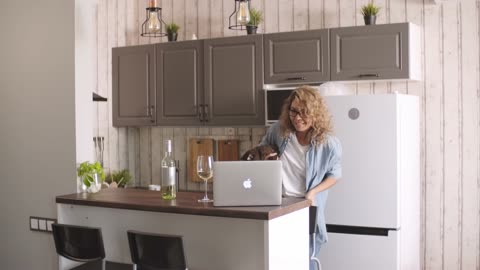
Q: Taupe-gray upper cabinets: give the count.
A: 5